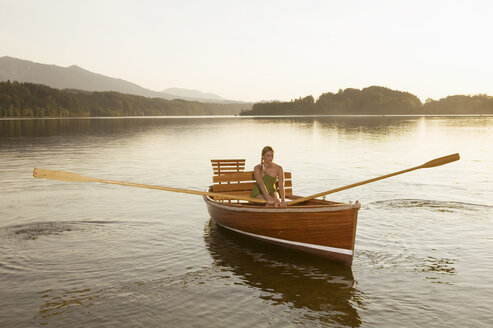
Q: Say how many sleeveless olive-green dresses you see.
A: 1